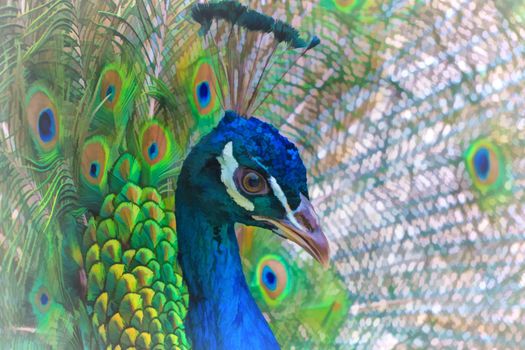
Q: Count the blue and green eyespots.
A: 8